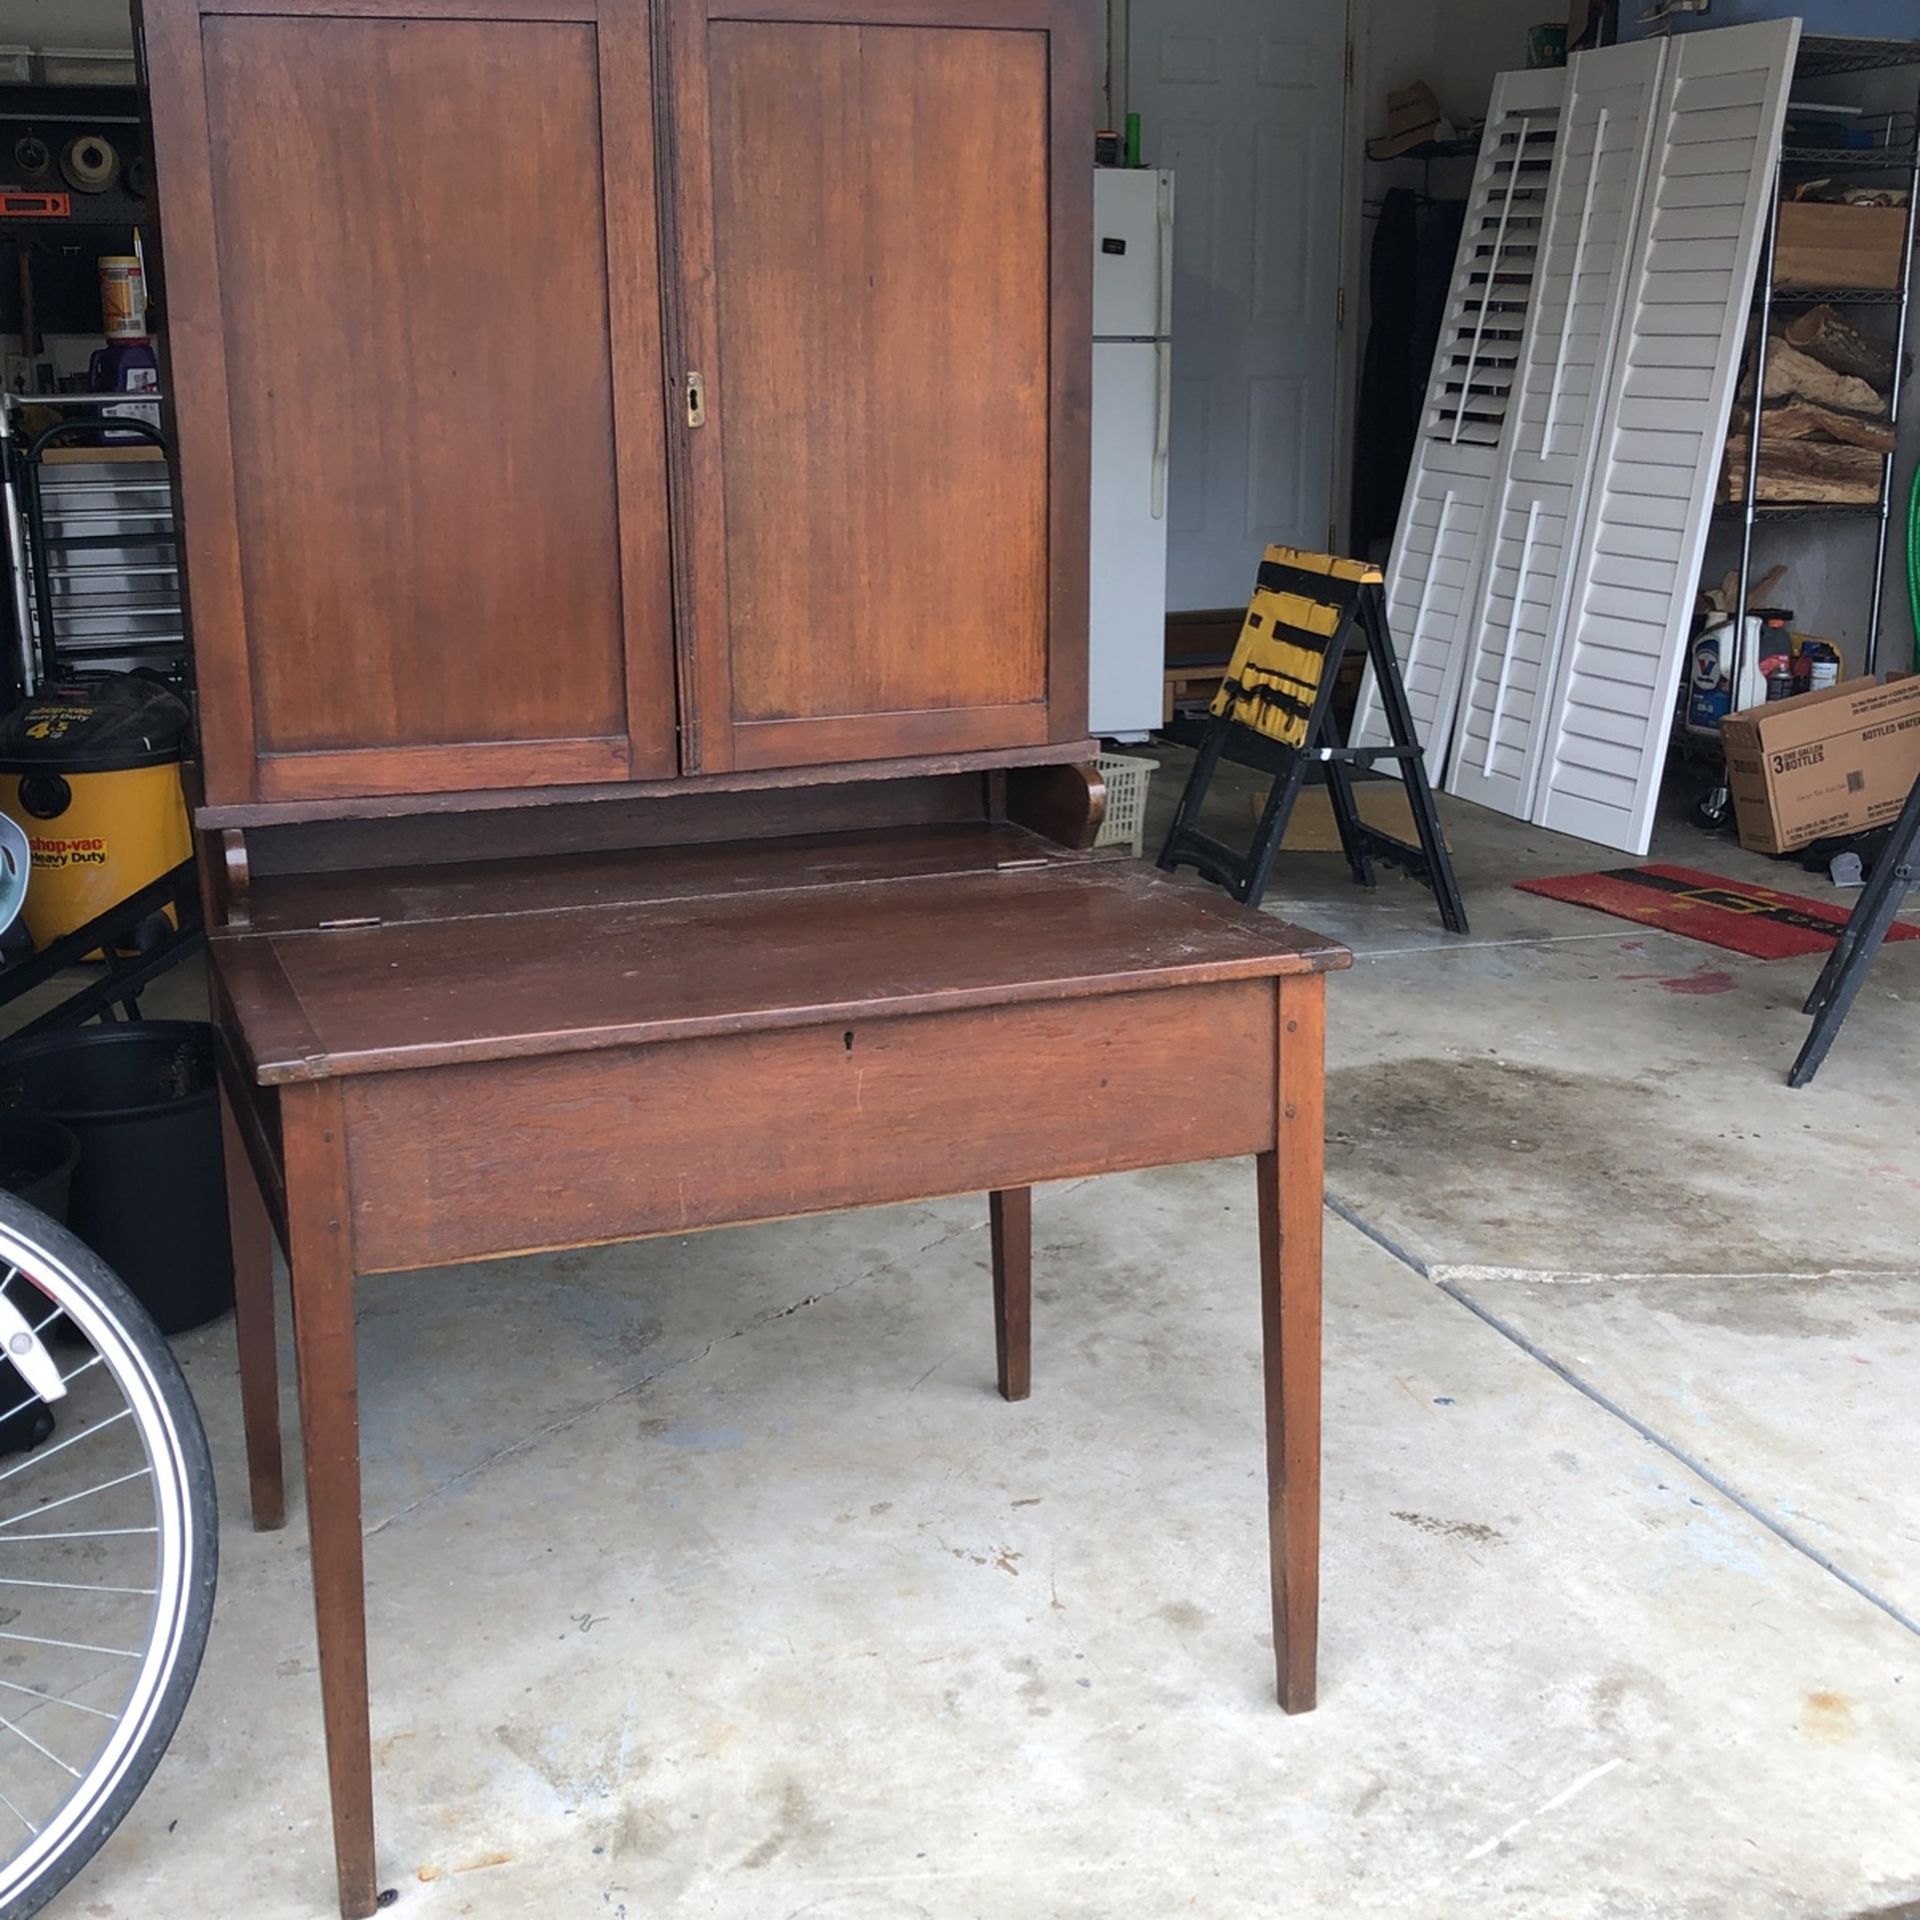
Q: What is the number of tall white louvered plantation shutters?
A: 3